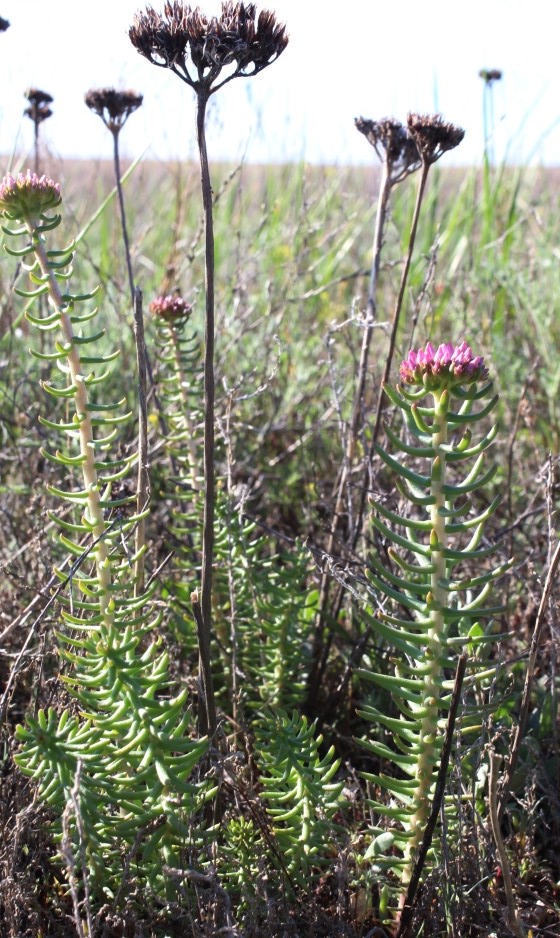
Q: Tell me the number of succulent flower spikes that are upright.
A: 3